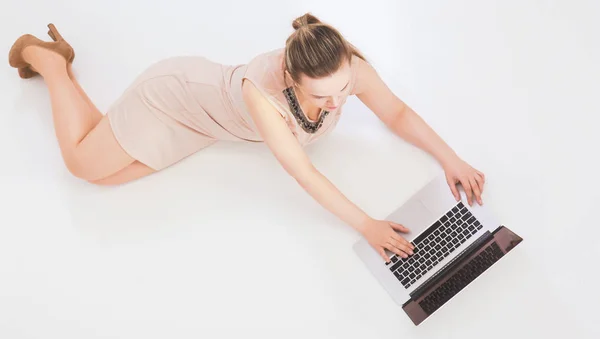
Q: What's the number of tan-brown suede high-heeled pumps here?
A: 2